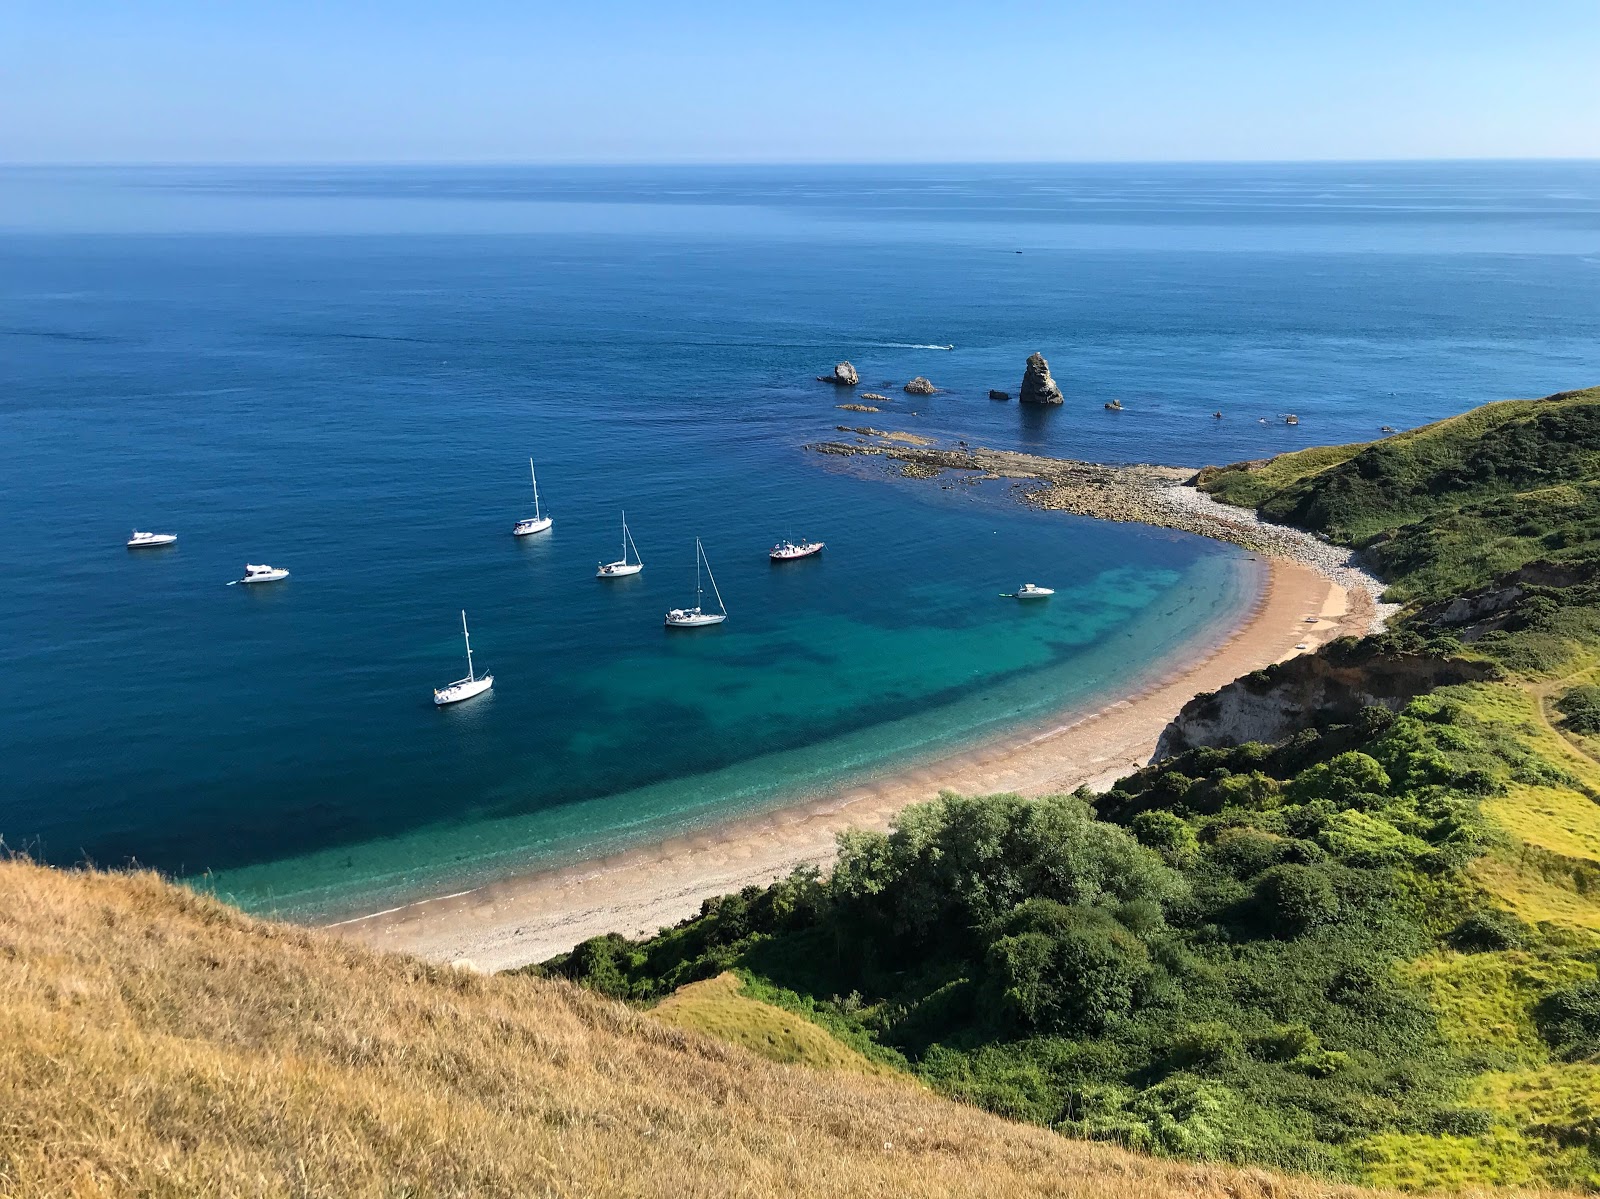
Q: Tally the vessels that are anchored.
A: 8